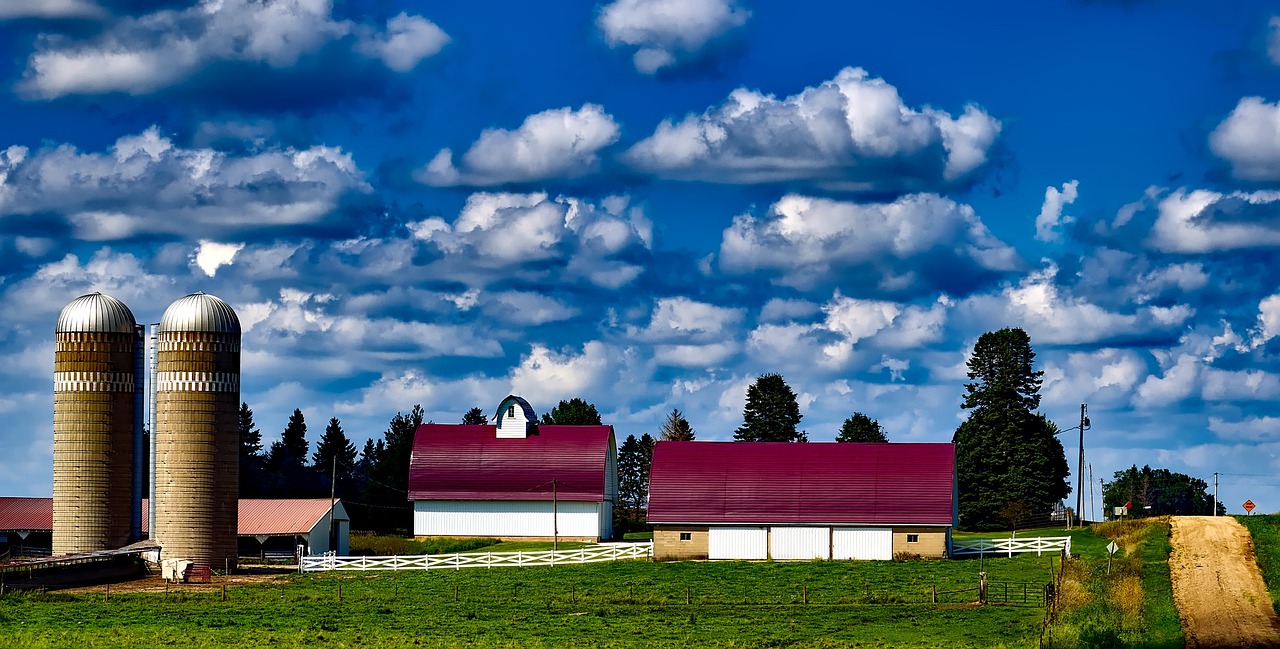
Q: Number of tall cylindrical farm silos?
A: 2